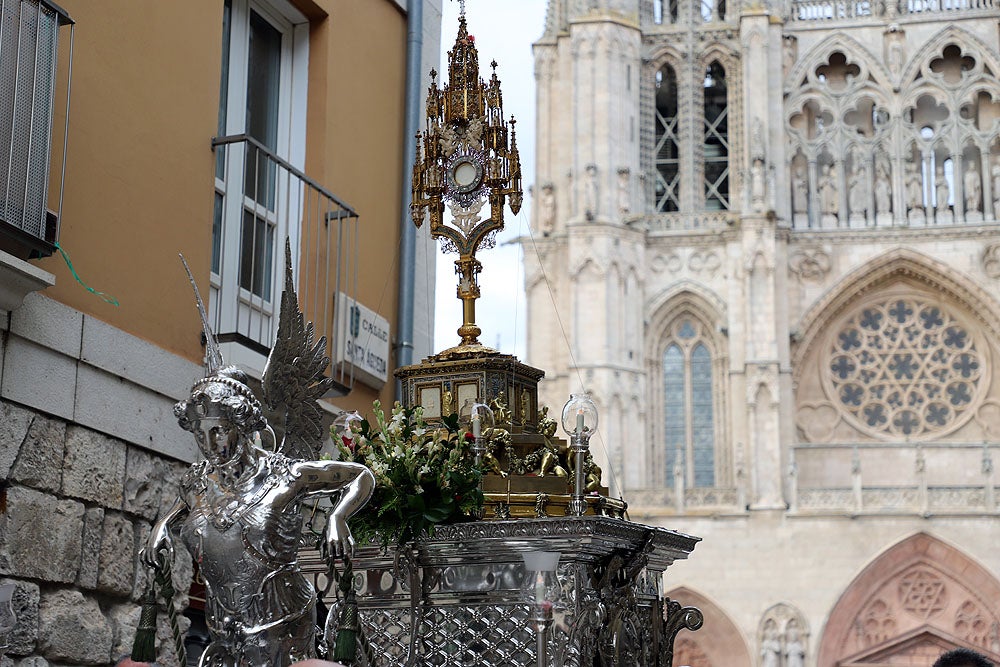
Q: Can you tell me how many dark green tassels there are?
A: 2